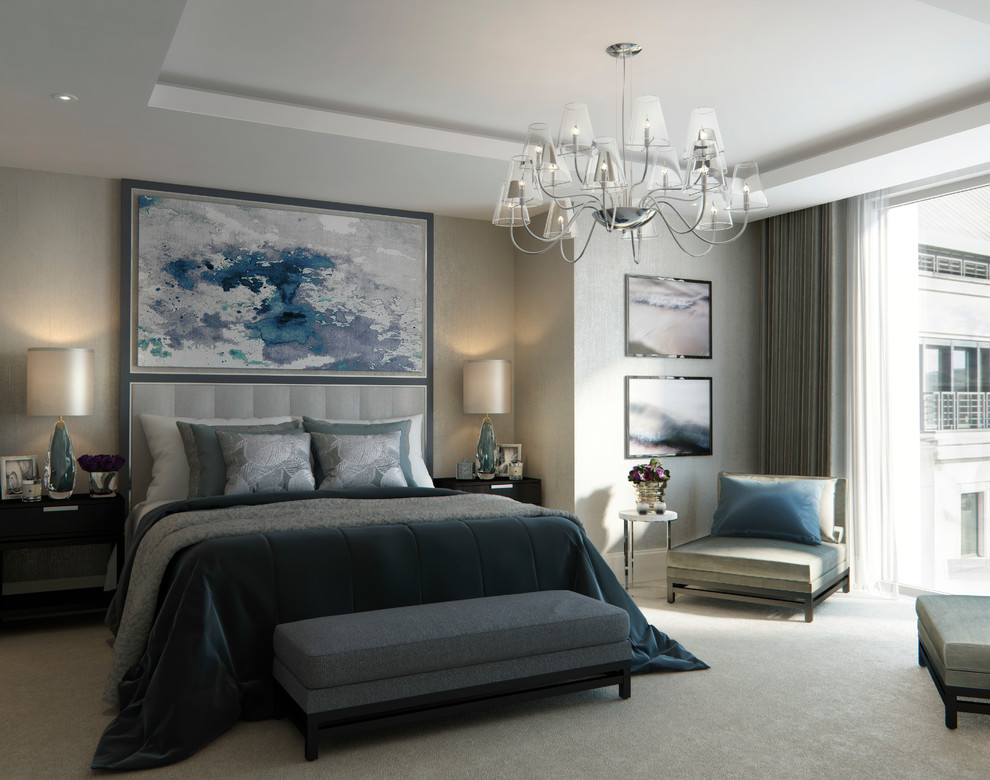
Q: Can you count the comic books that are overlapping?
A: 0